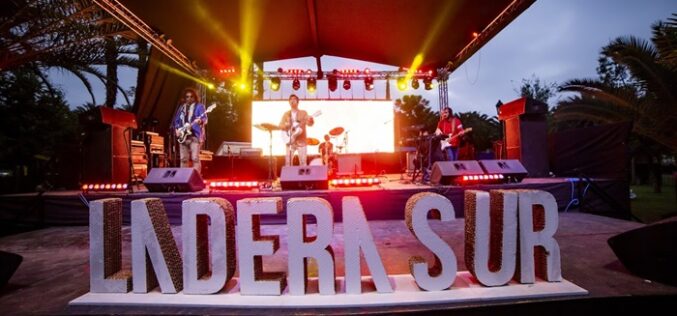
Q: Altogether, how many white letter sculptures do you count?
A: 9